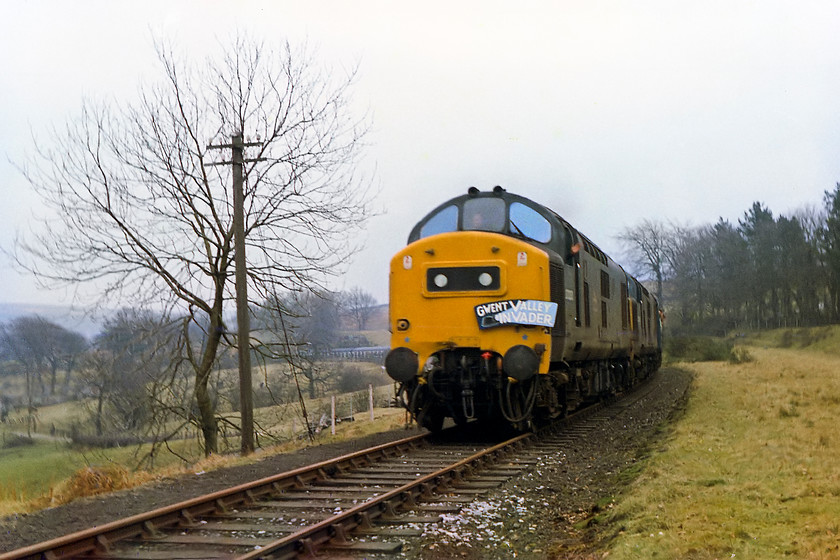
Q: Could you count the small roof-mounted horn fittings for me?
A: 2